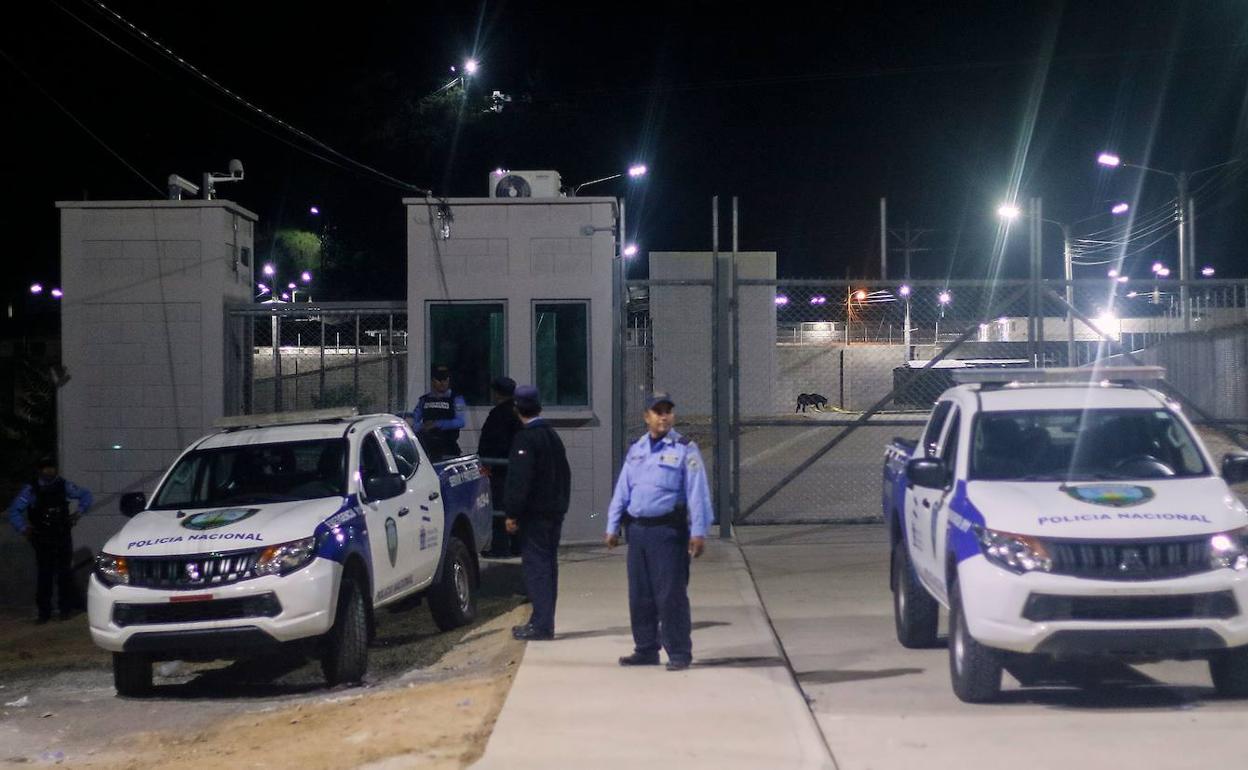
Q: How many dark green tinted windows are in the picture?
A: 2